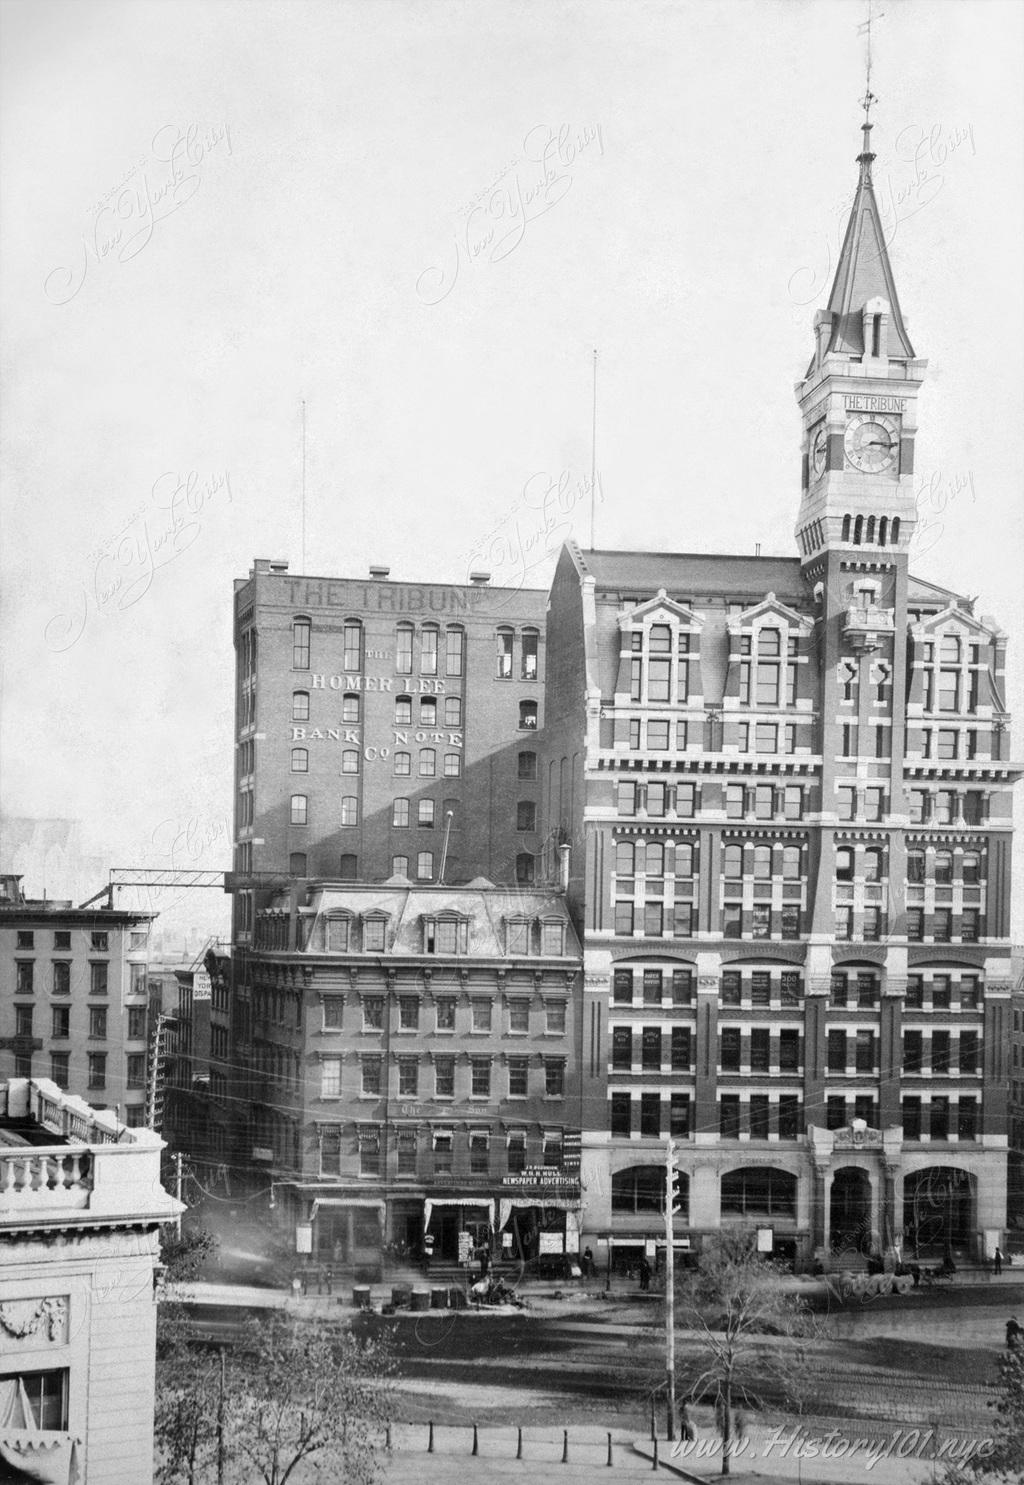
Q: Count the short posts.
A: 7